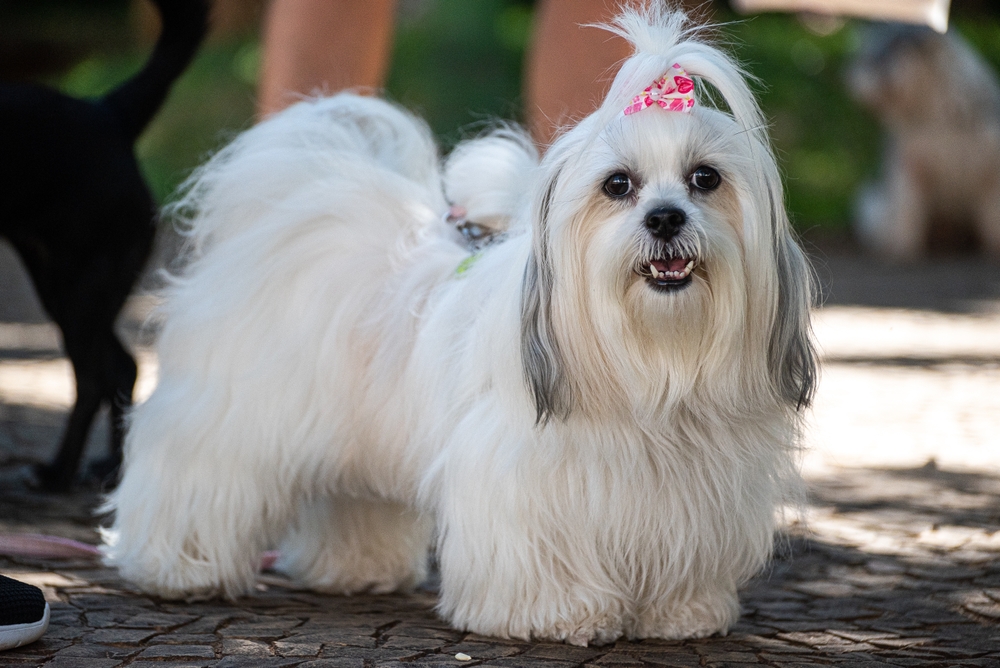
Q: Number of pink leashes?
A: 1